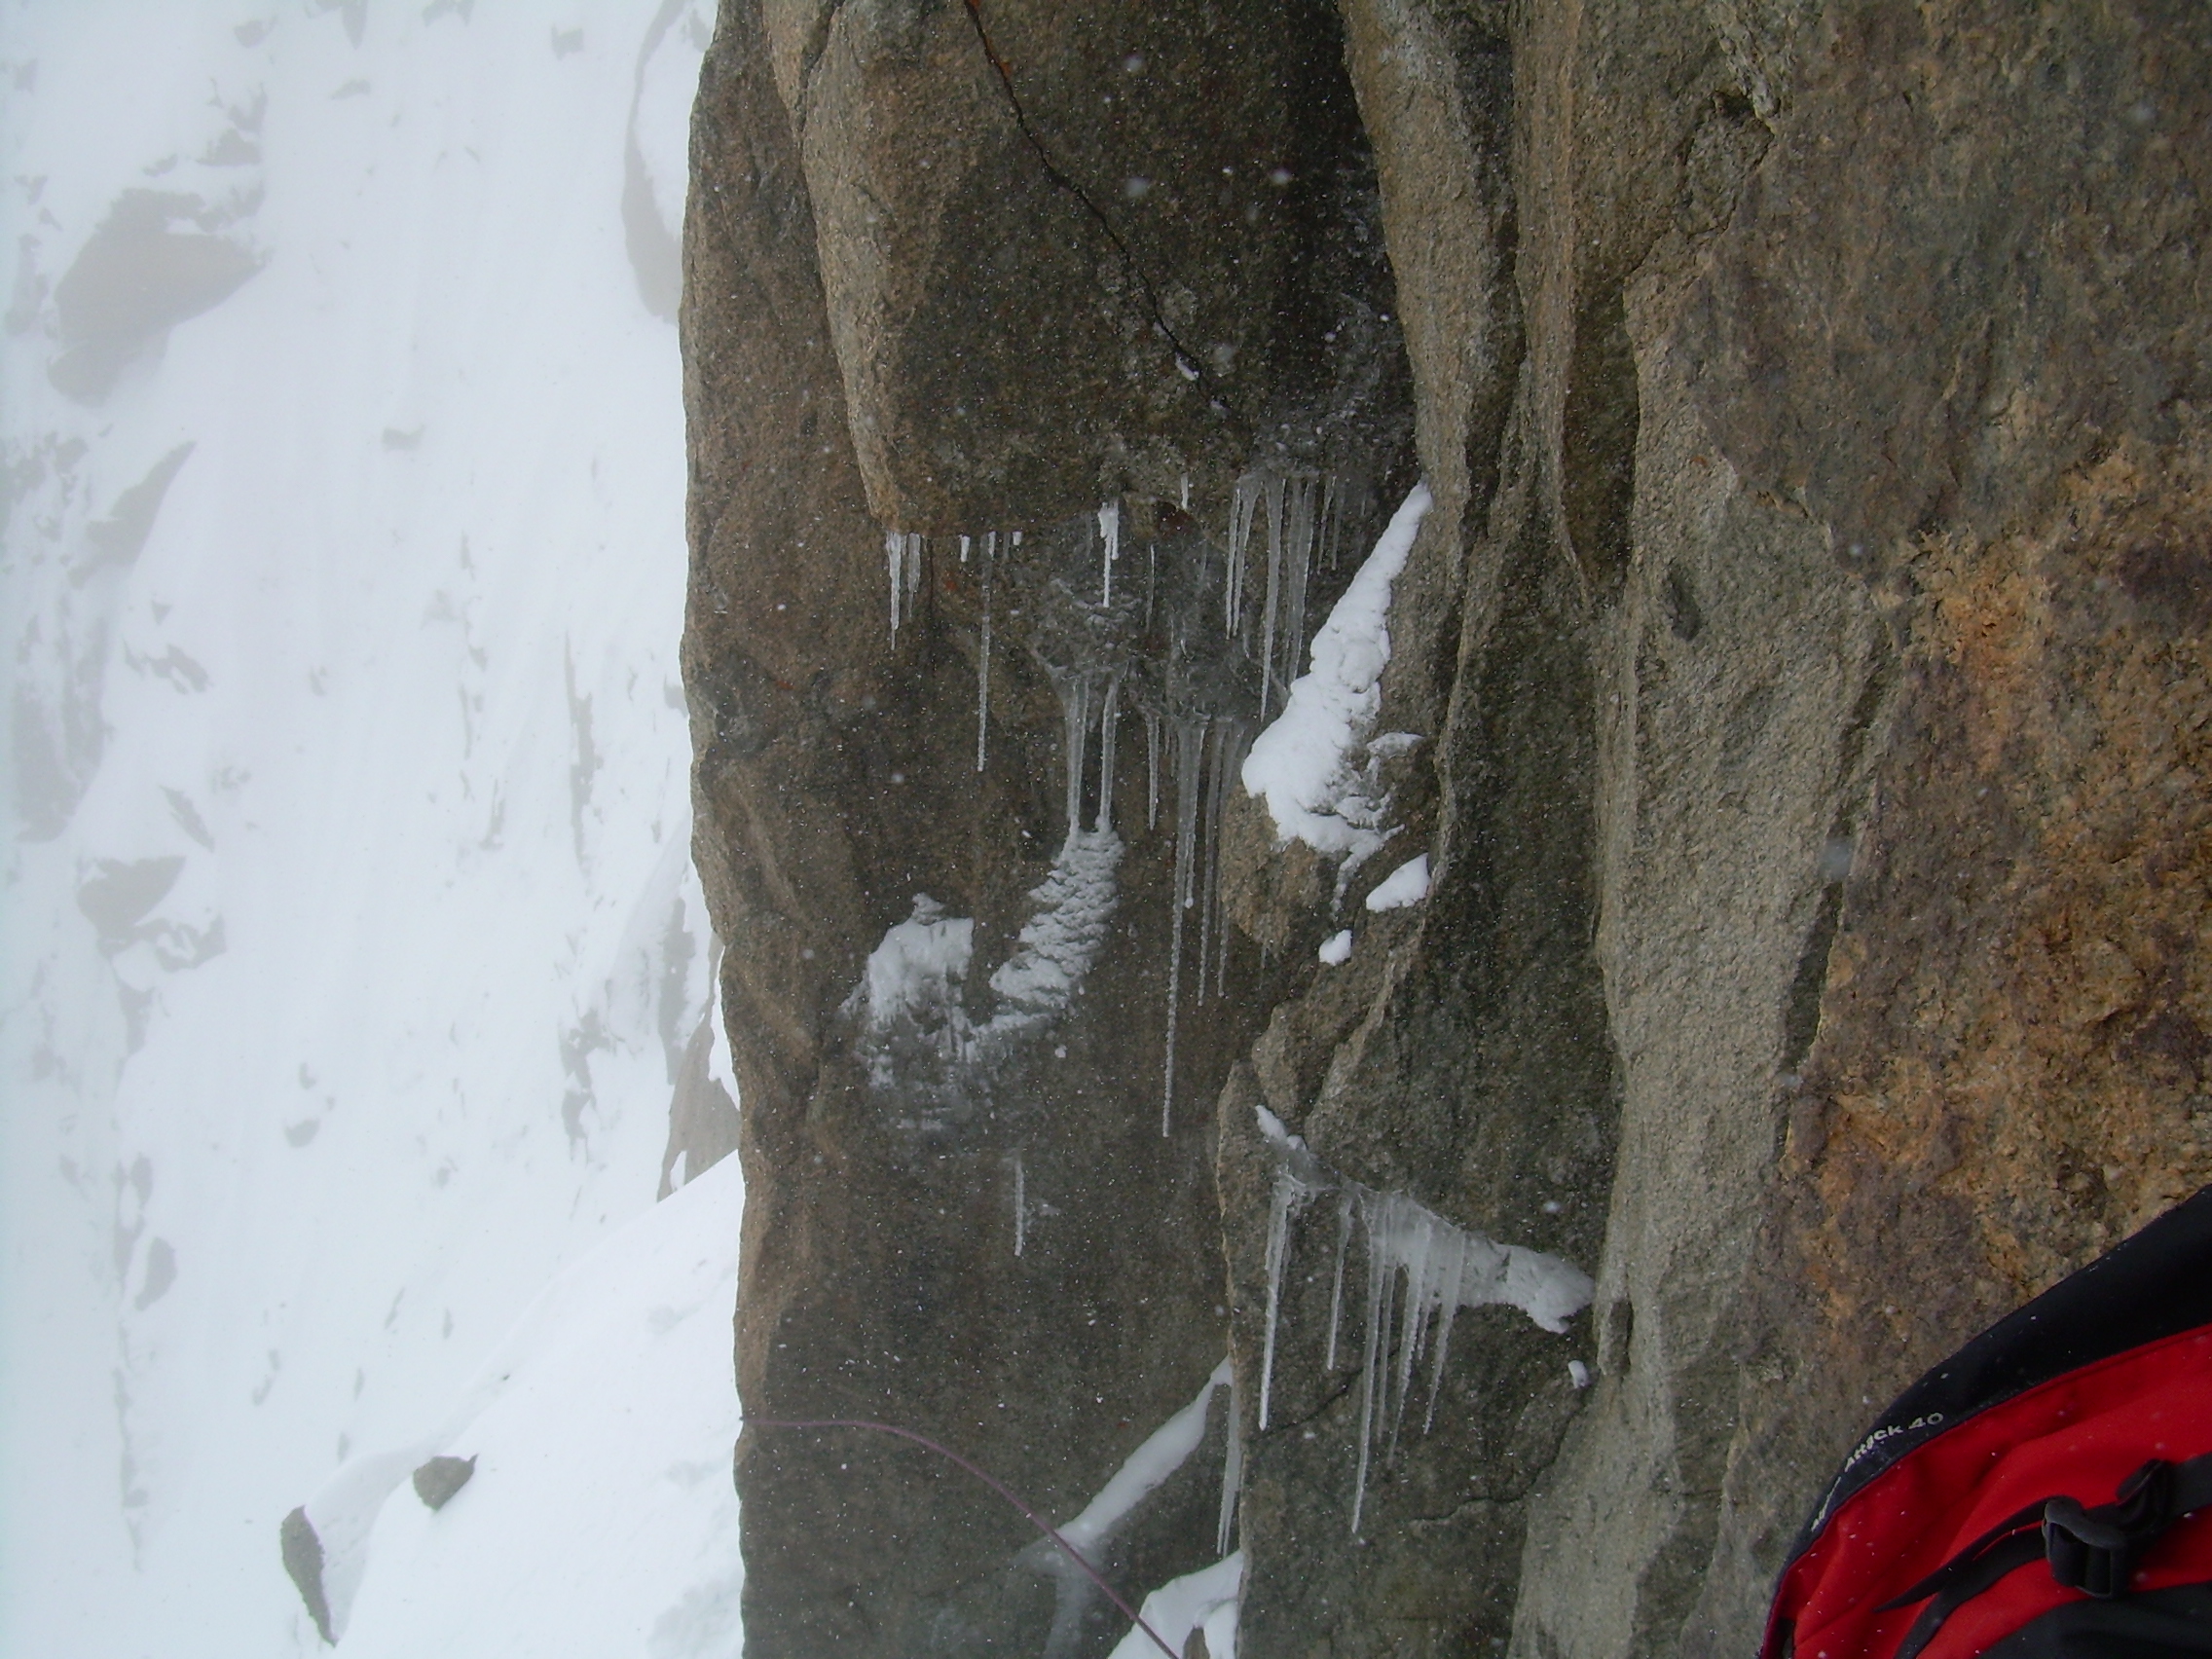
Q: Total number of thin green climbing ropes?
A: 0